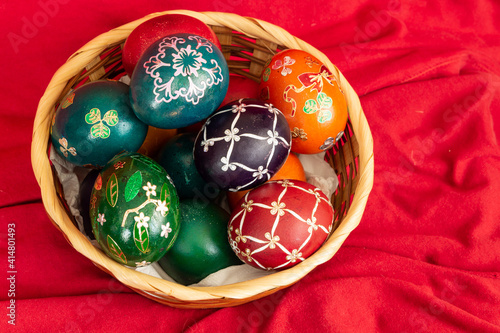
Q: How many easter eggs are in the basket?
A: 13